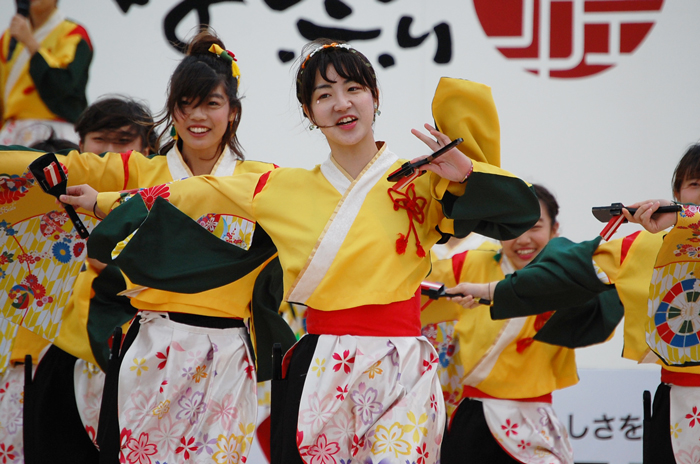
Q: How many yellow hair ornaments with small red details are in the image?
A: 1